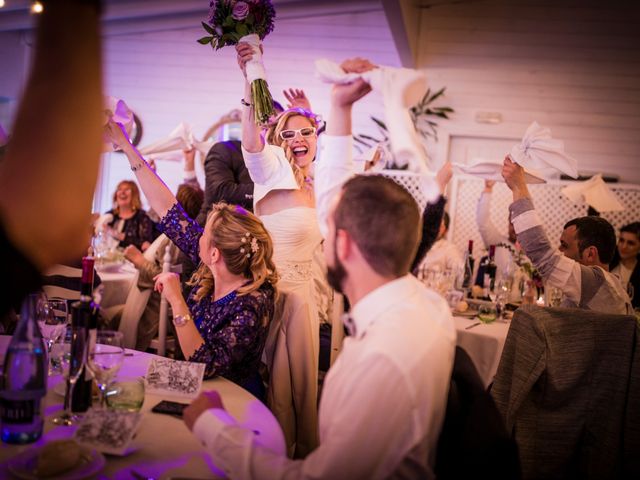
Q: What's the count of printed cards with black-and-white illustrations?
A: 2